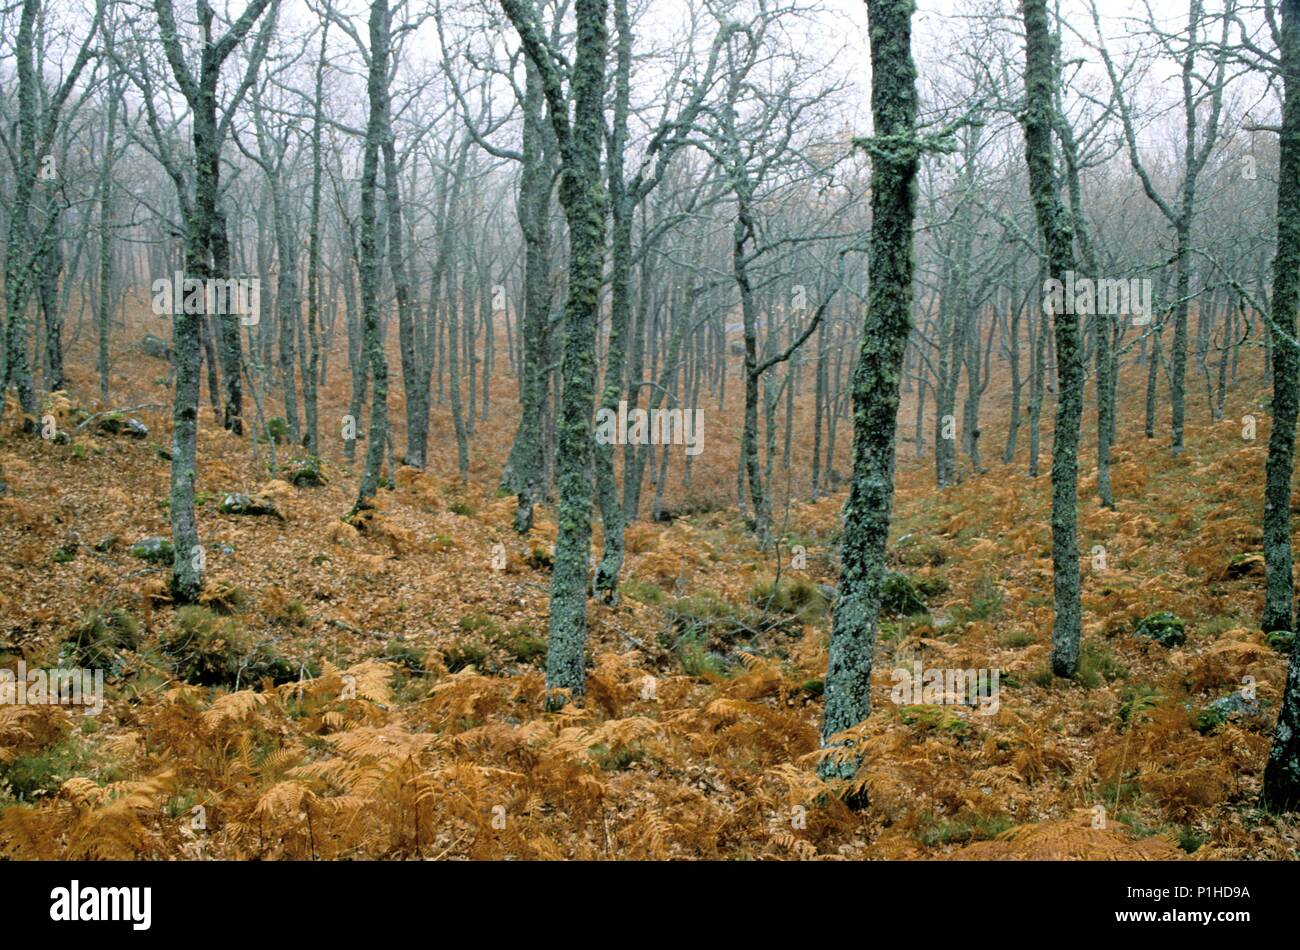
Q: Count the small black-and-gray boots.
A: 0